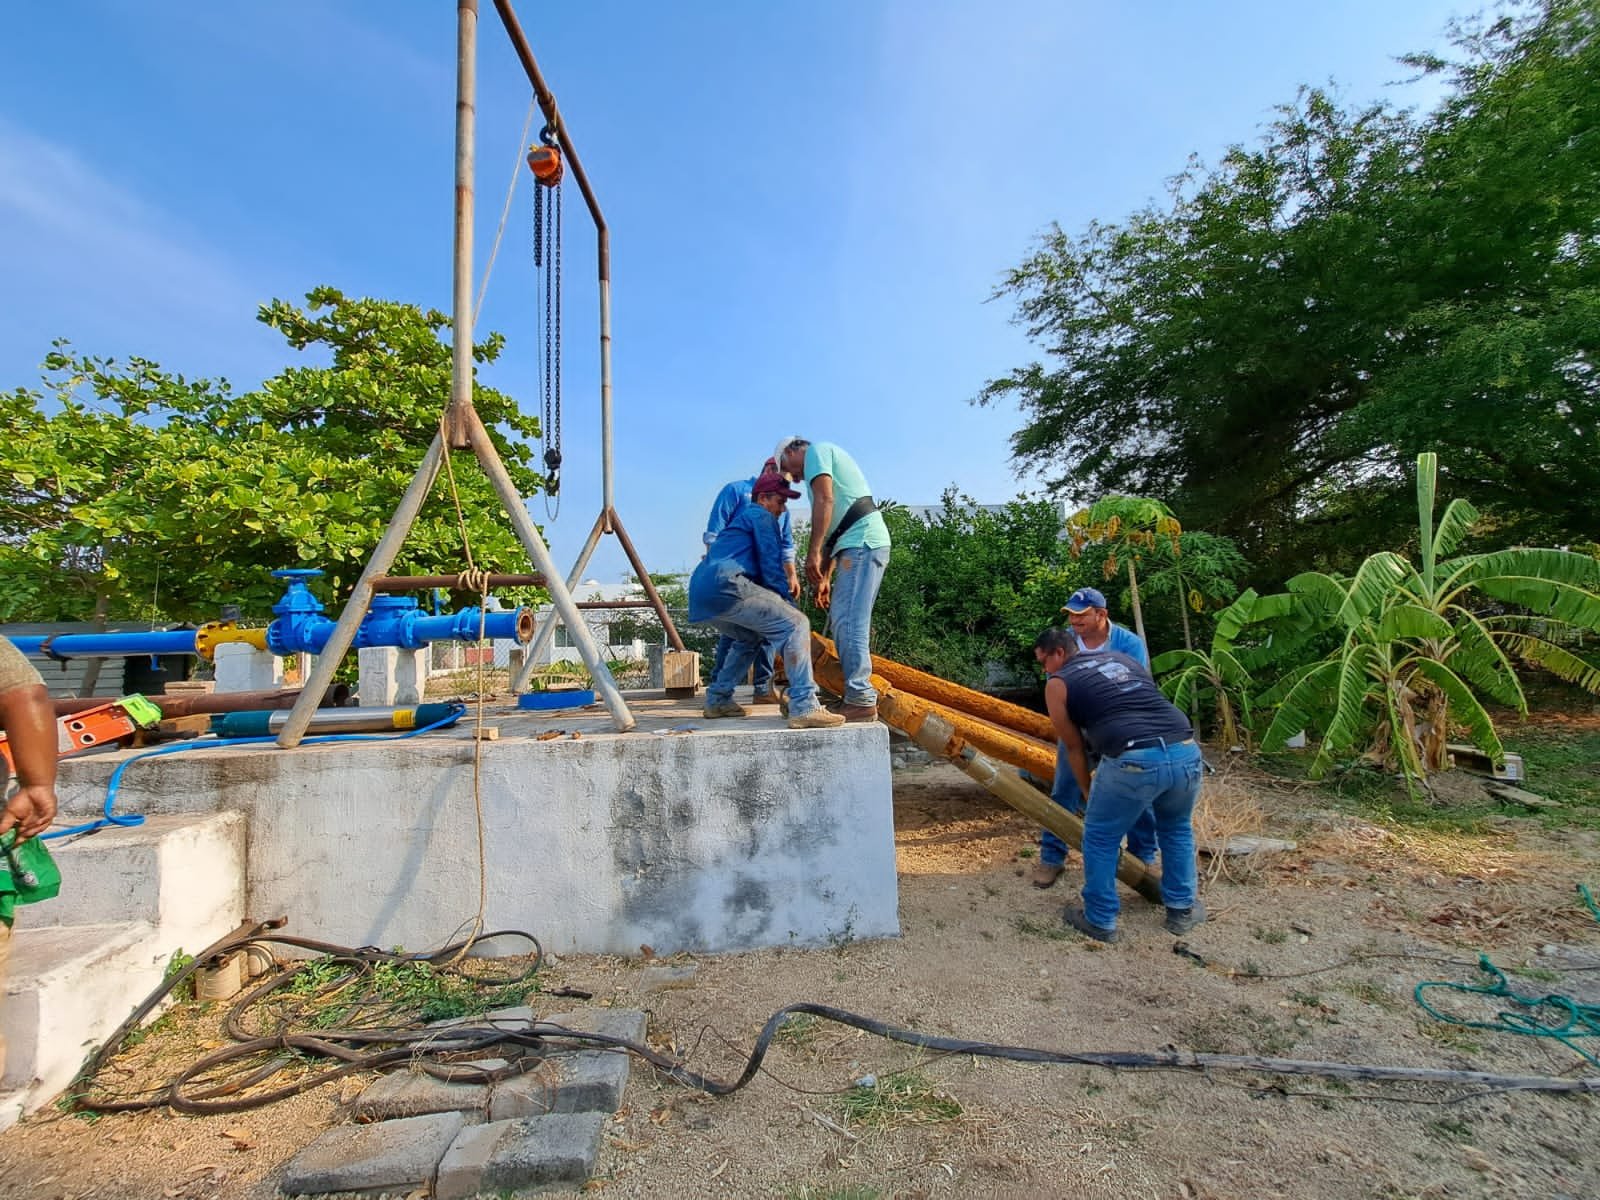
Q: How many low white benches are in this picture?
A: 0